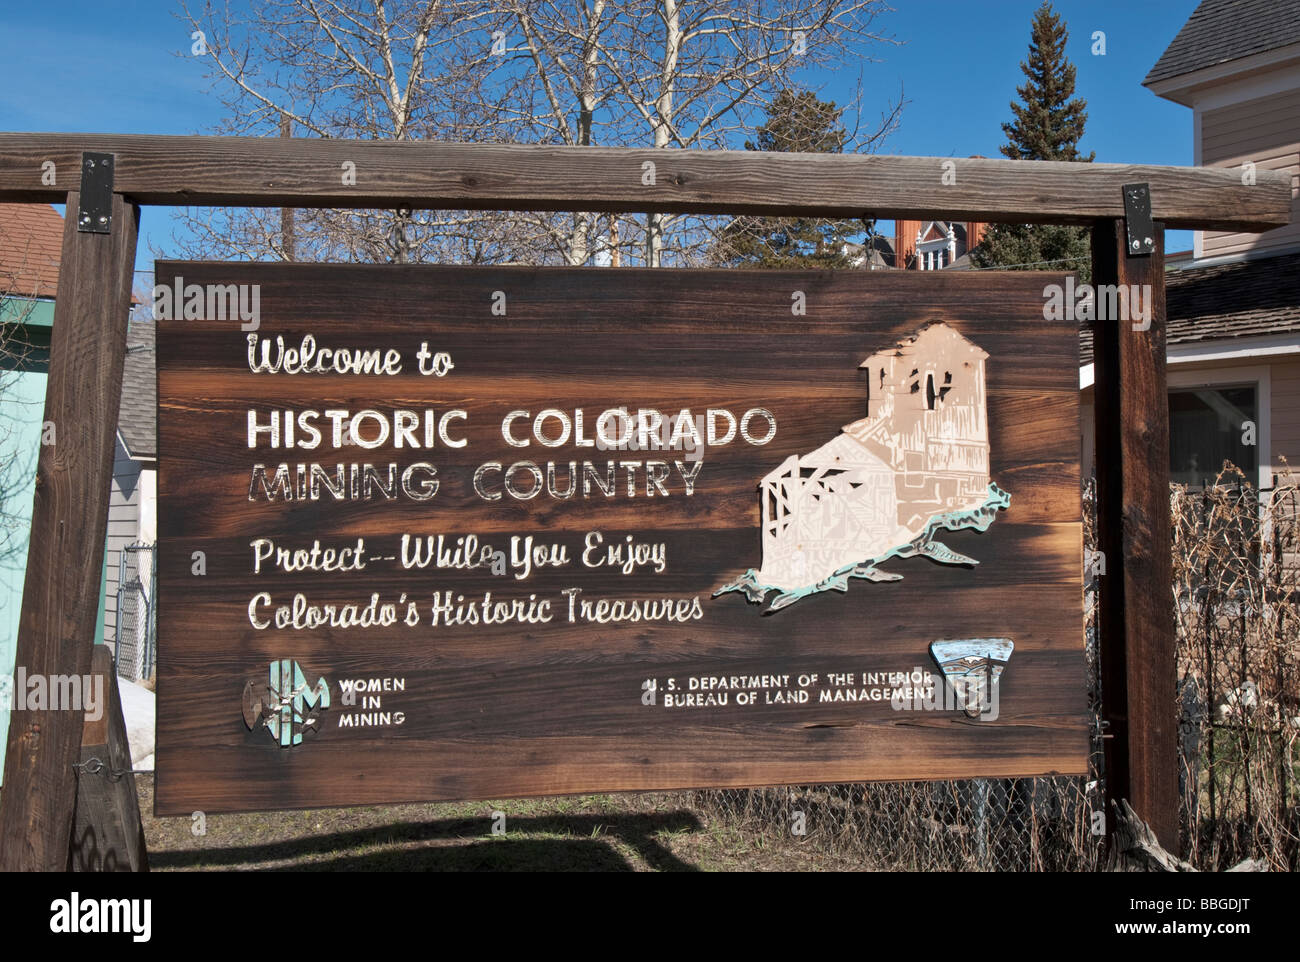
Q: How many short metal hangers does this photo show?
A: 2